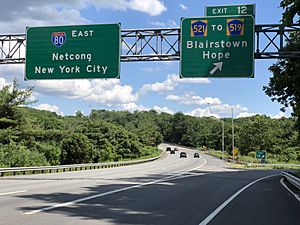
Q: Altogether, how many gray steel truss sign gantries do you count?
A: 1